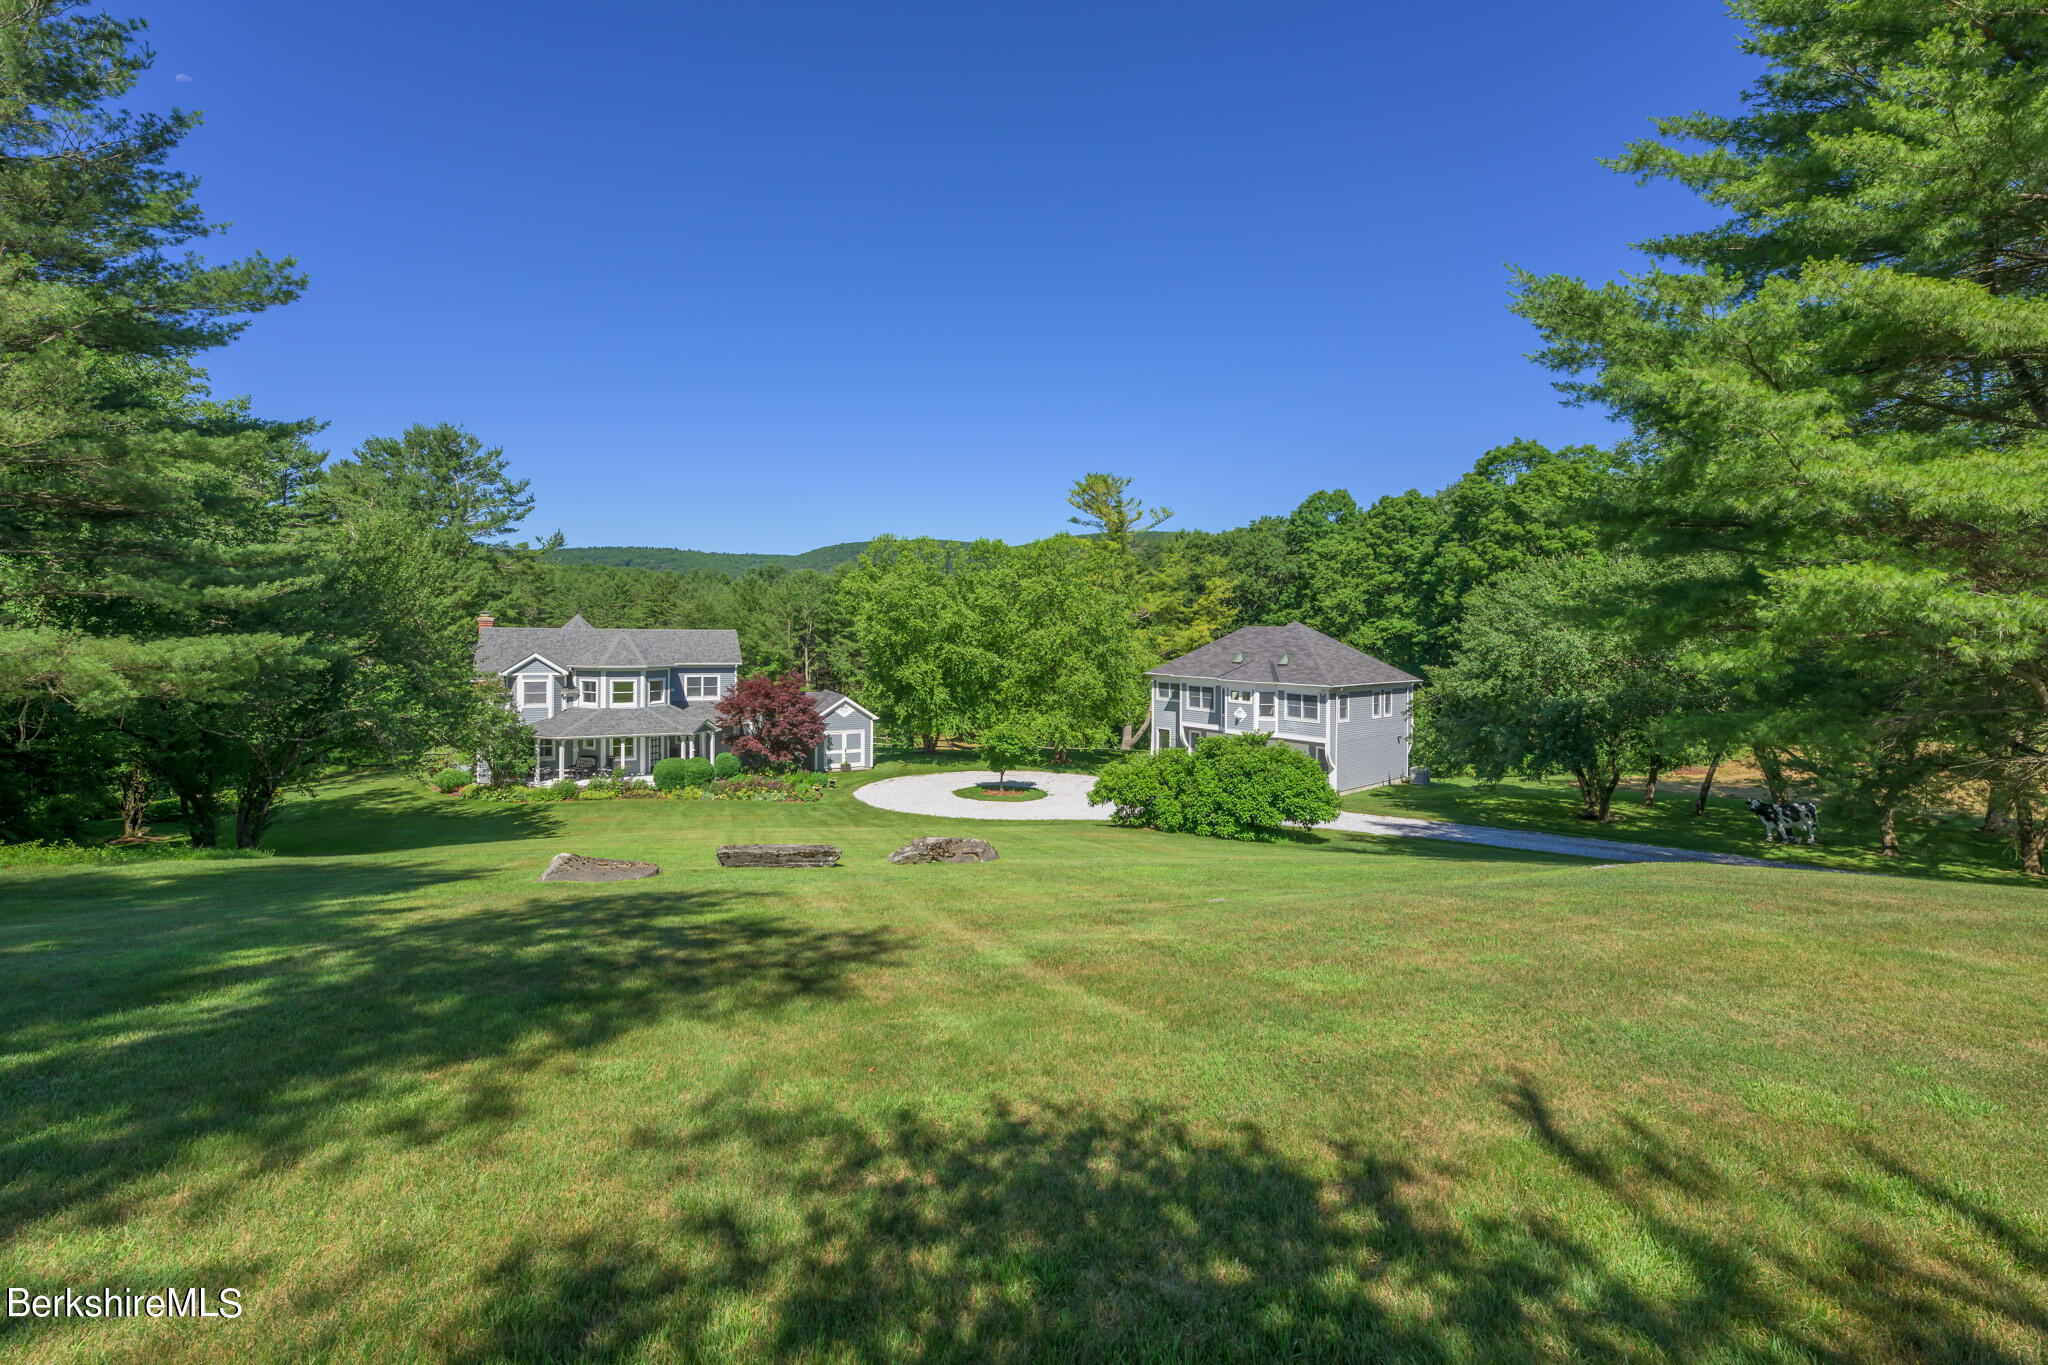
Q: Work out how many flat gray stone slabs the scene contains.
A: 3